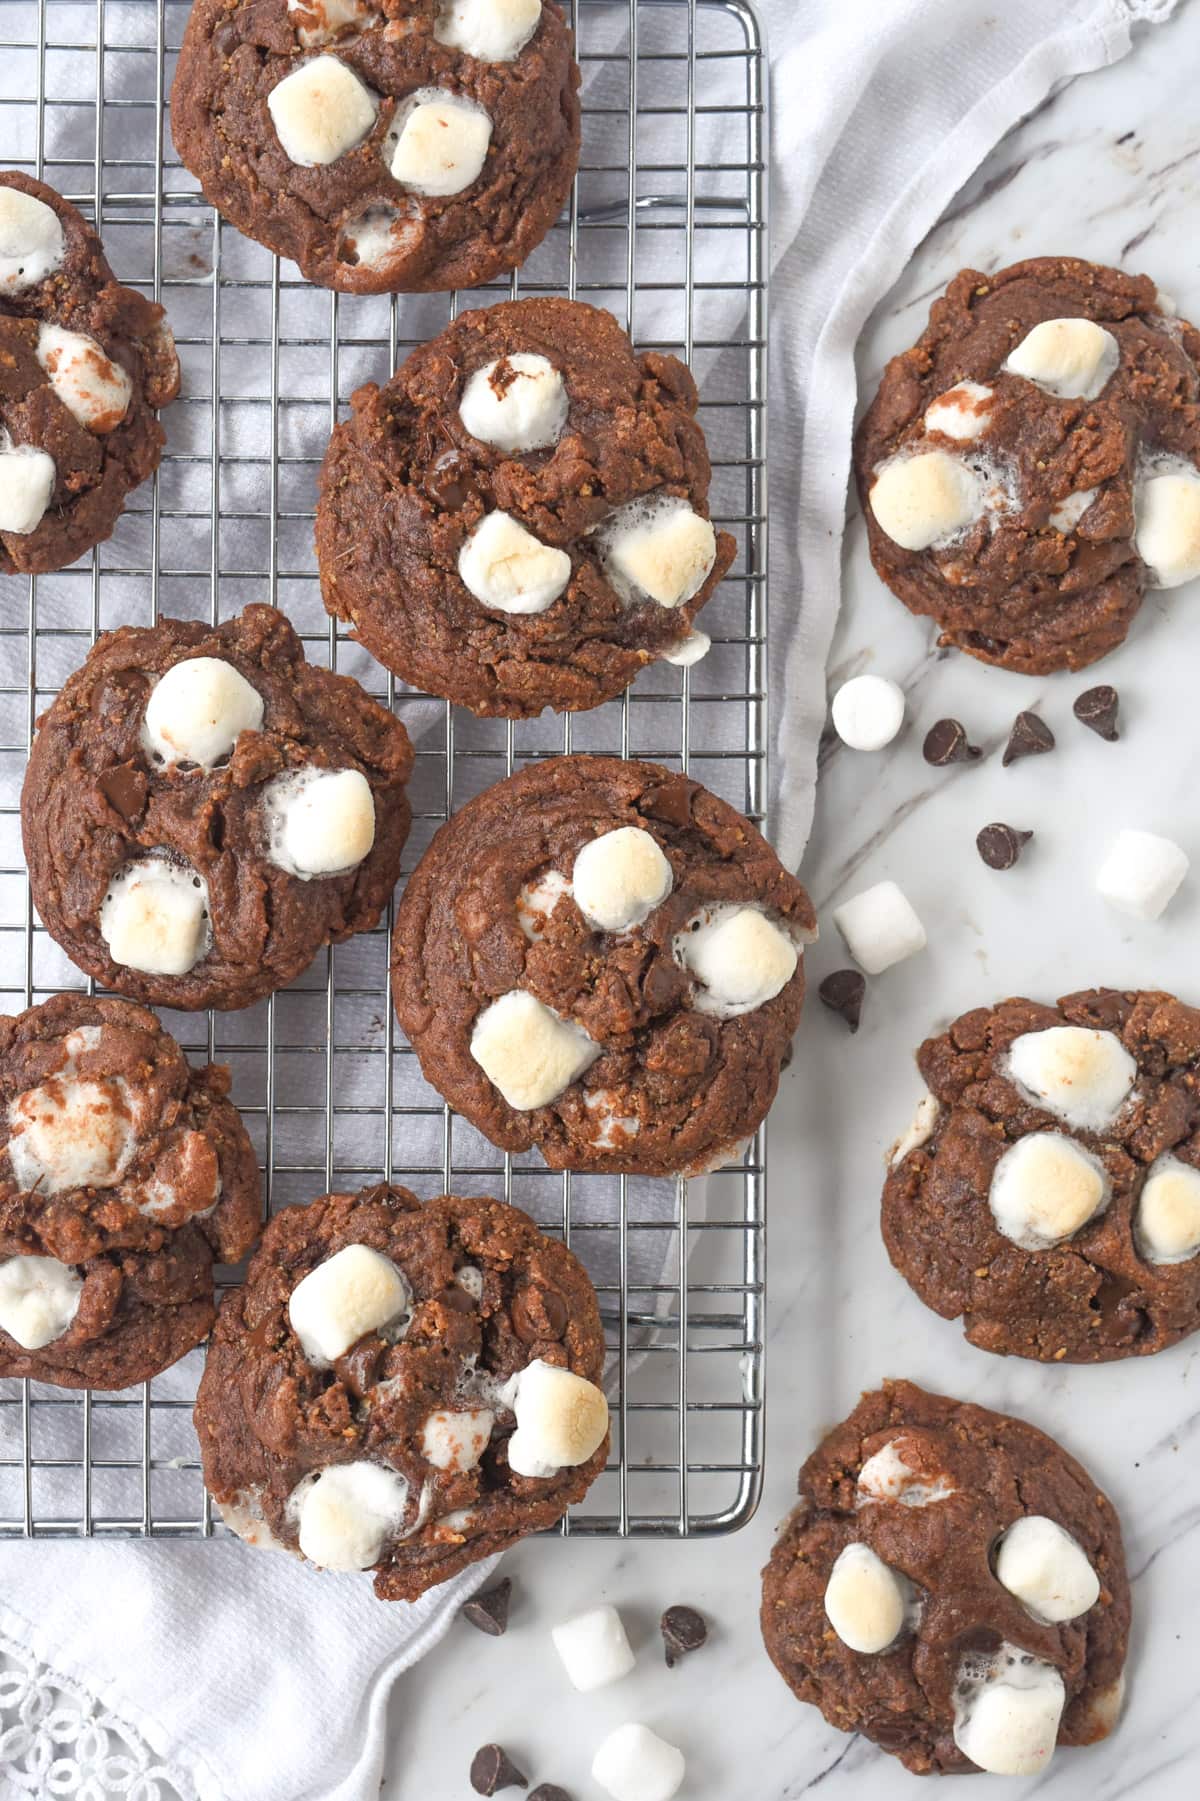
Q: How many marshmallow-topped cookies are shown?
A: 10